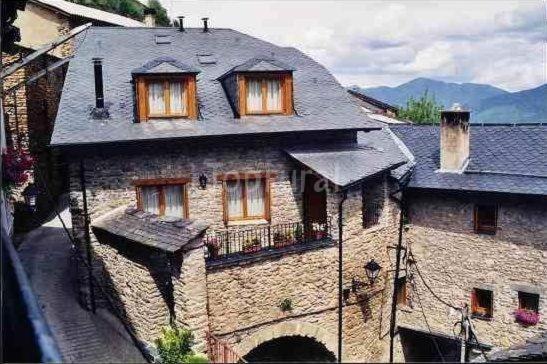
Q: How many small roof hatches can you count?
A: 2